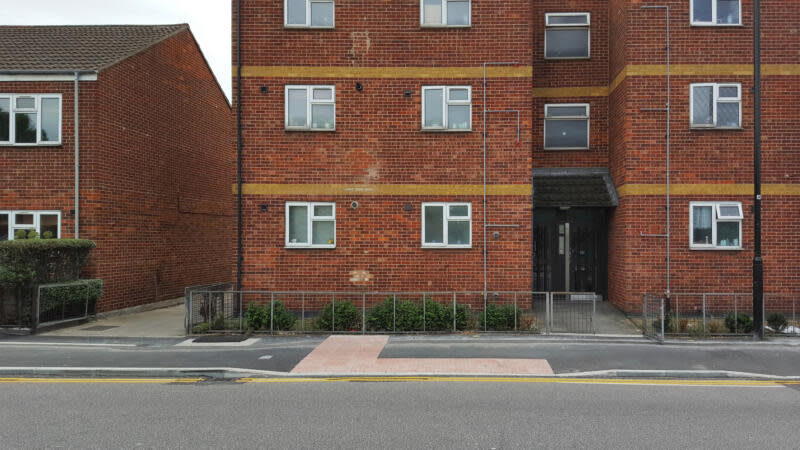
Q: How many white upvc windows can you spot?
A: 13